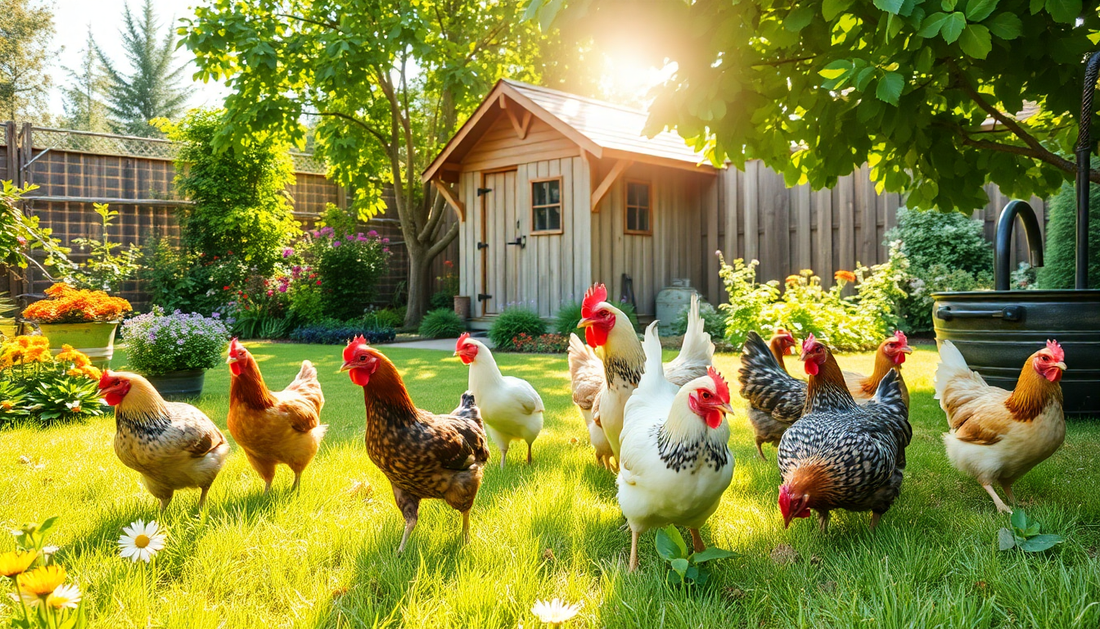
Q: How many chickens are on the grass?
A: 11